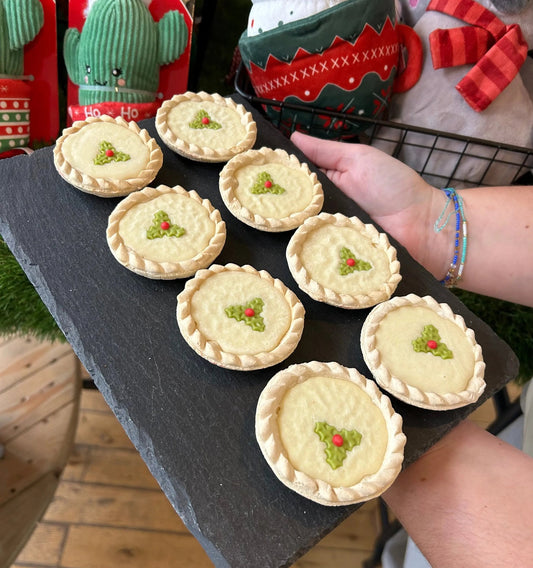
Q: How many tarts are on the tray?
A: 8